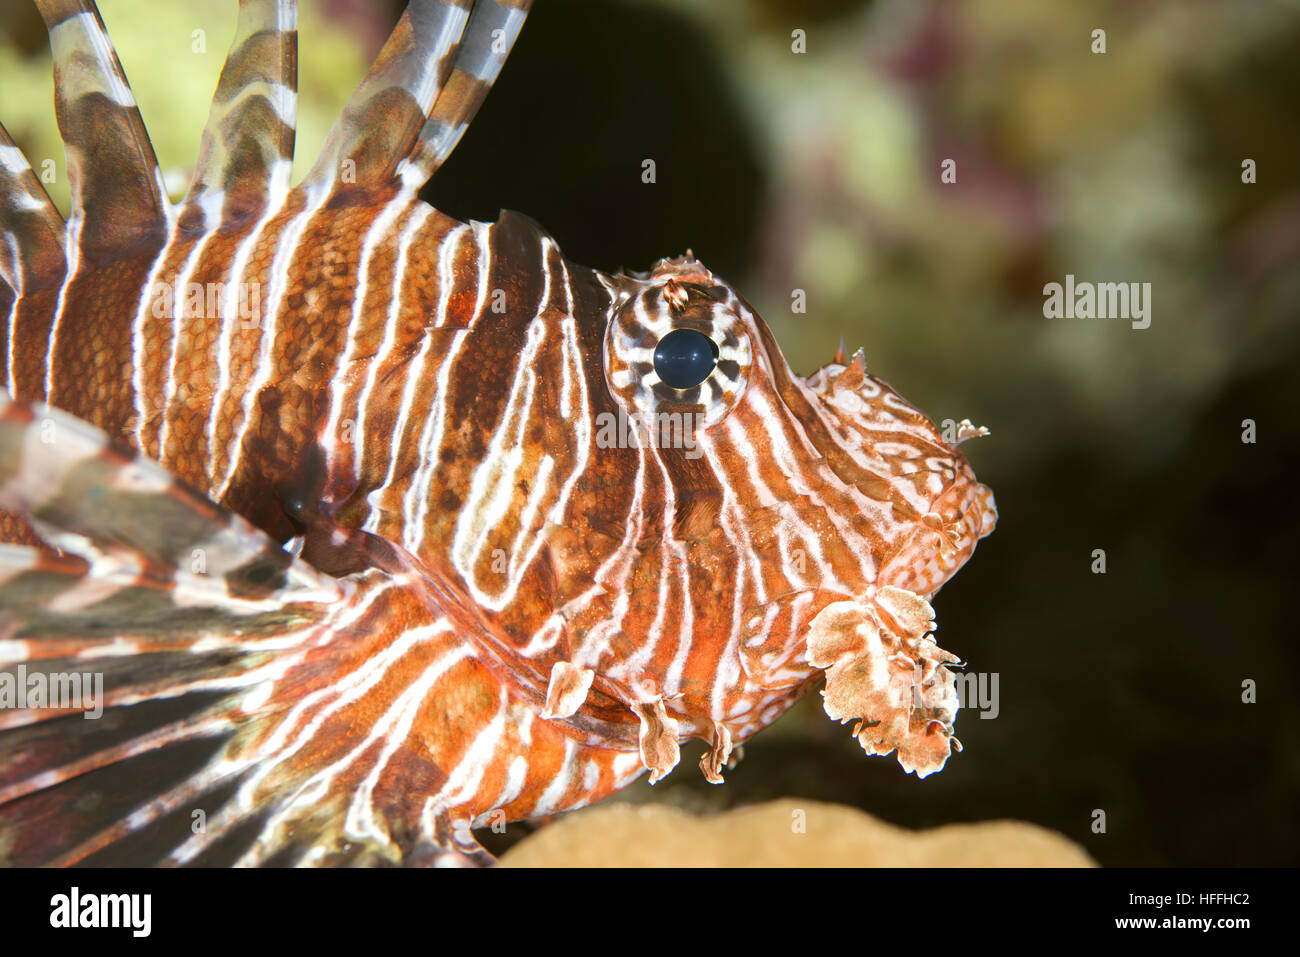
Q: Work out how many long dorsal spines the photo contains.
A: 5